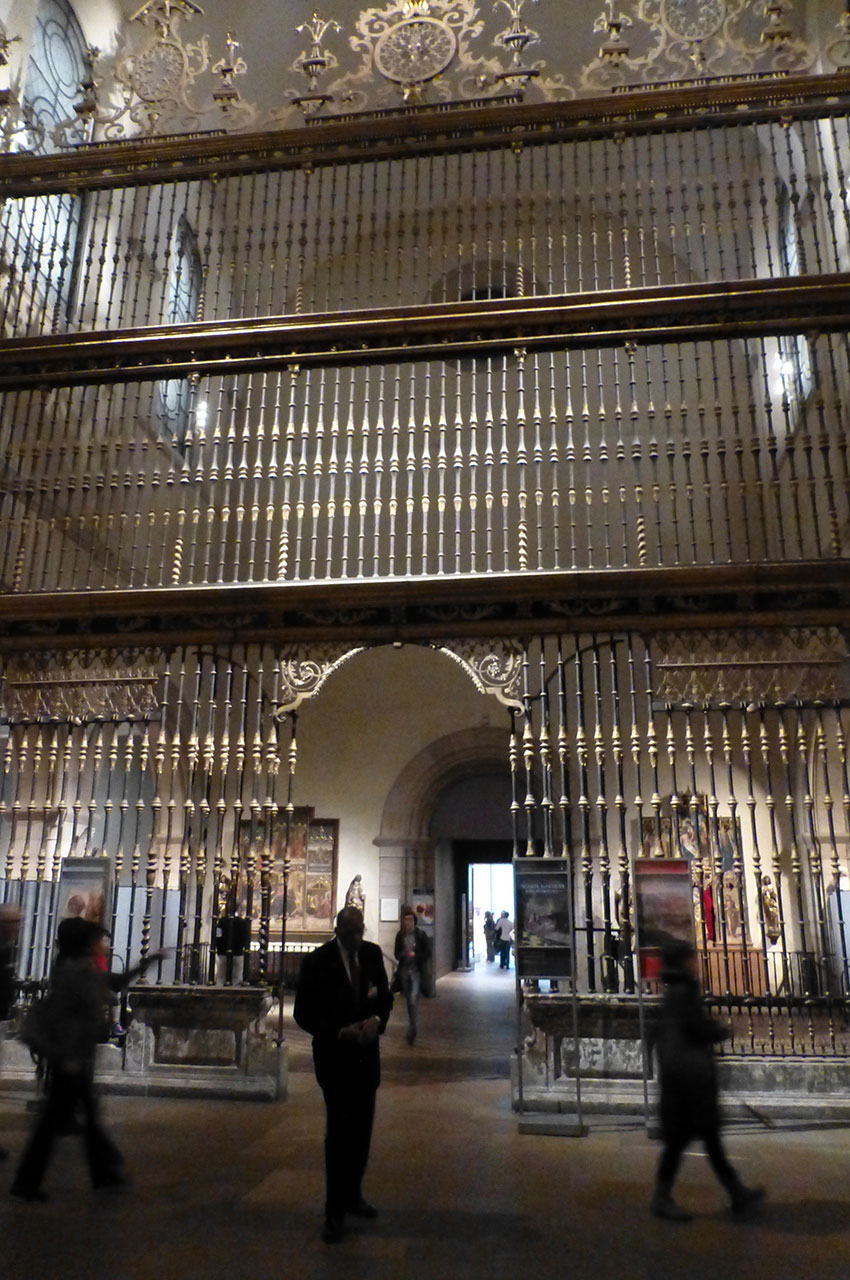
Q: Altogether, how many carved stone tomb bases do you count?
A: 2